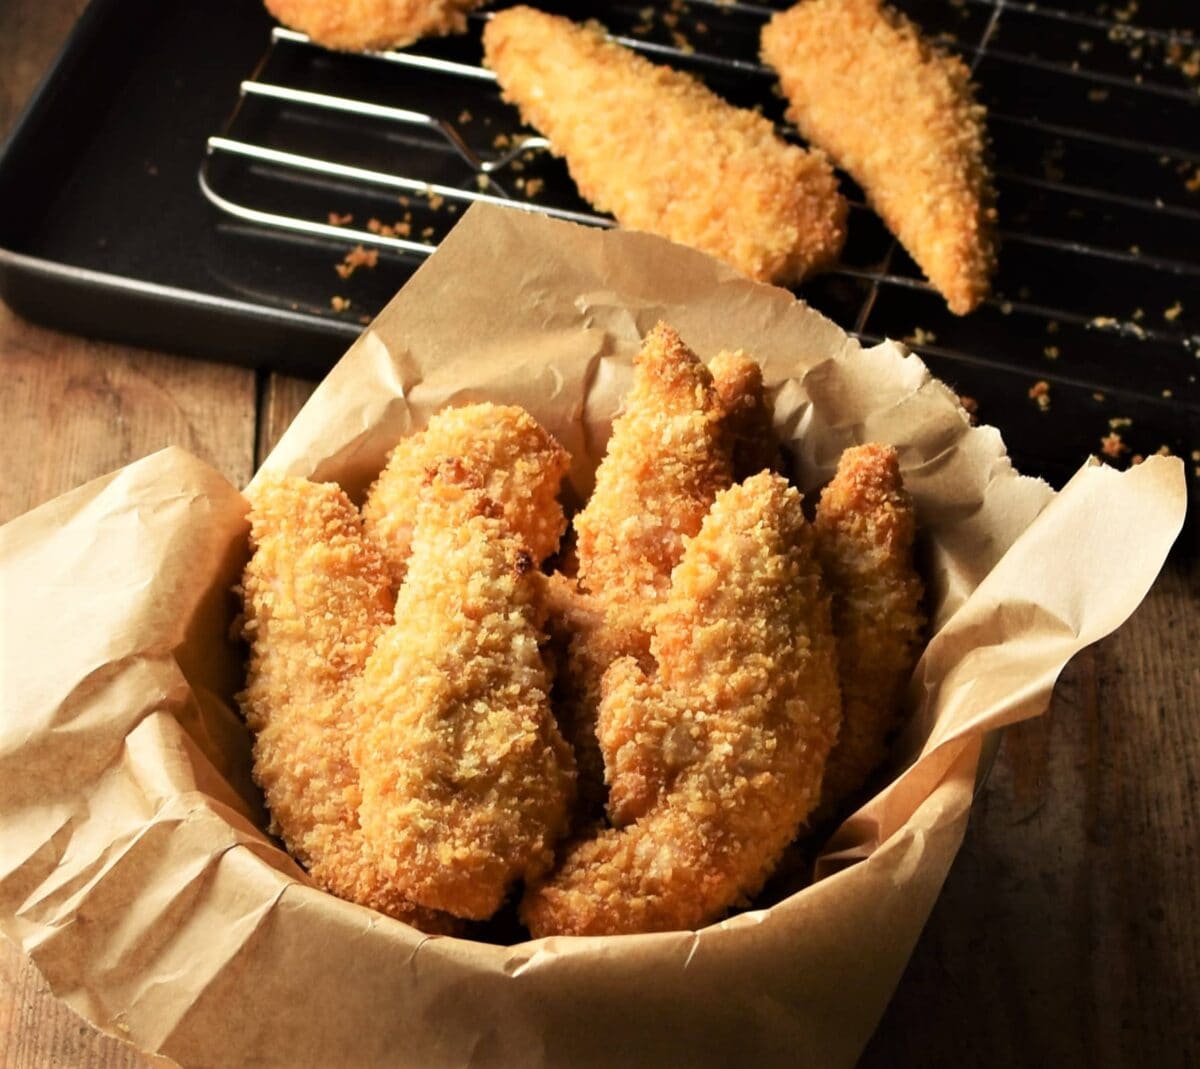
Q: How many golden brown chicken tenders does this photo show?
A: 10